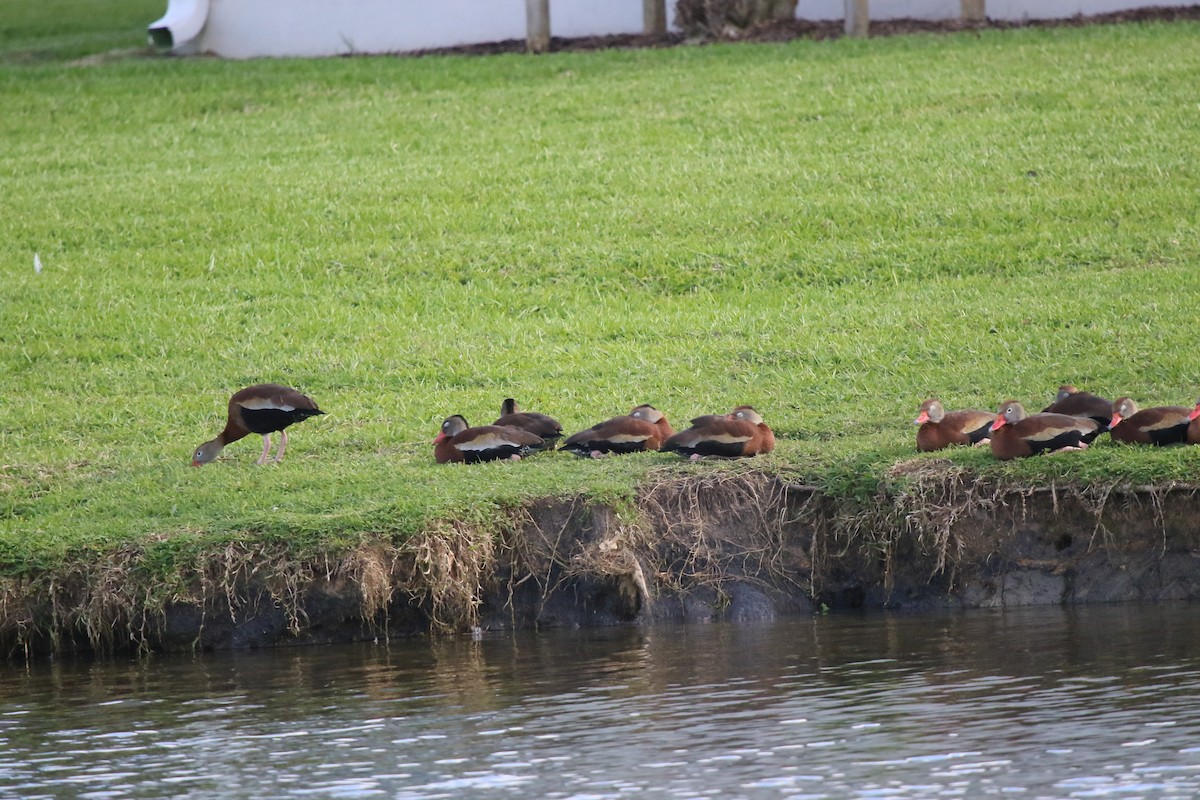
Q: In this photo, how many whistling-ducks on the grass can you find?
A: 10